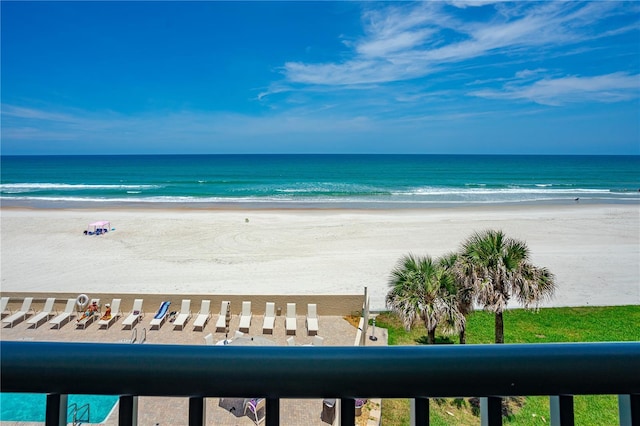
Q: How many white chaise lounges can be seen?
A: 15